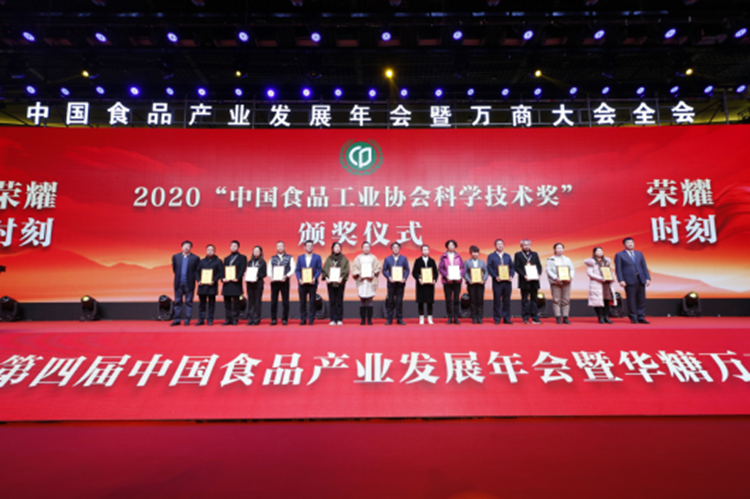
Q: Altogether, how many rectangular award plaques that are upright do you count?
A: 15